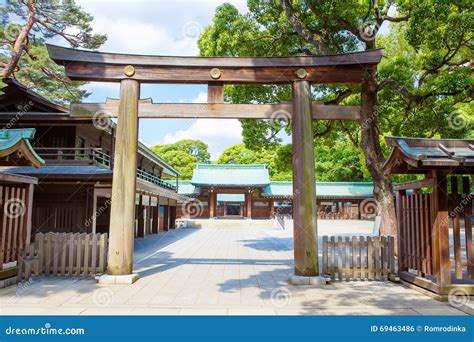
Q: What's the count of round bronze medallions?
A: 3